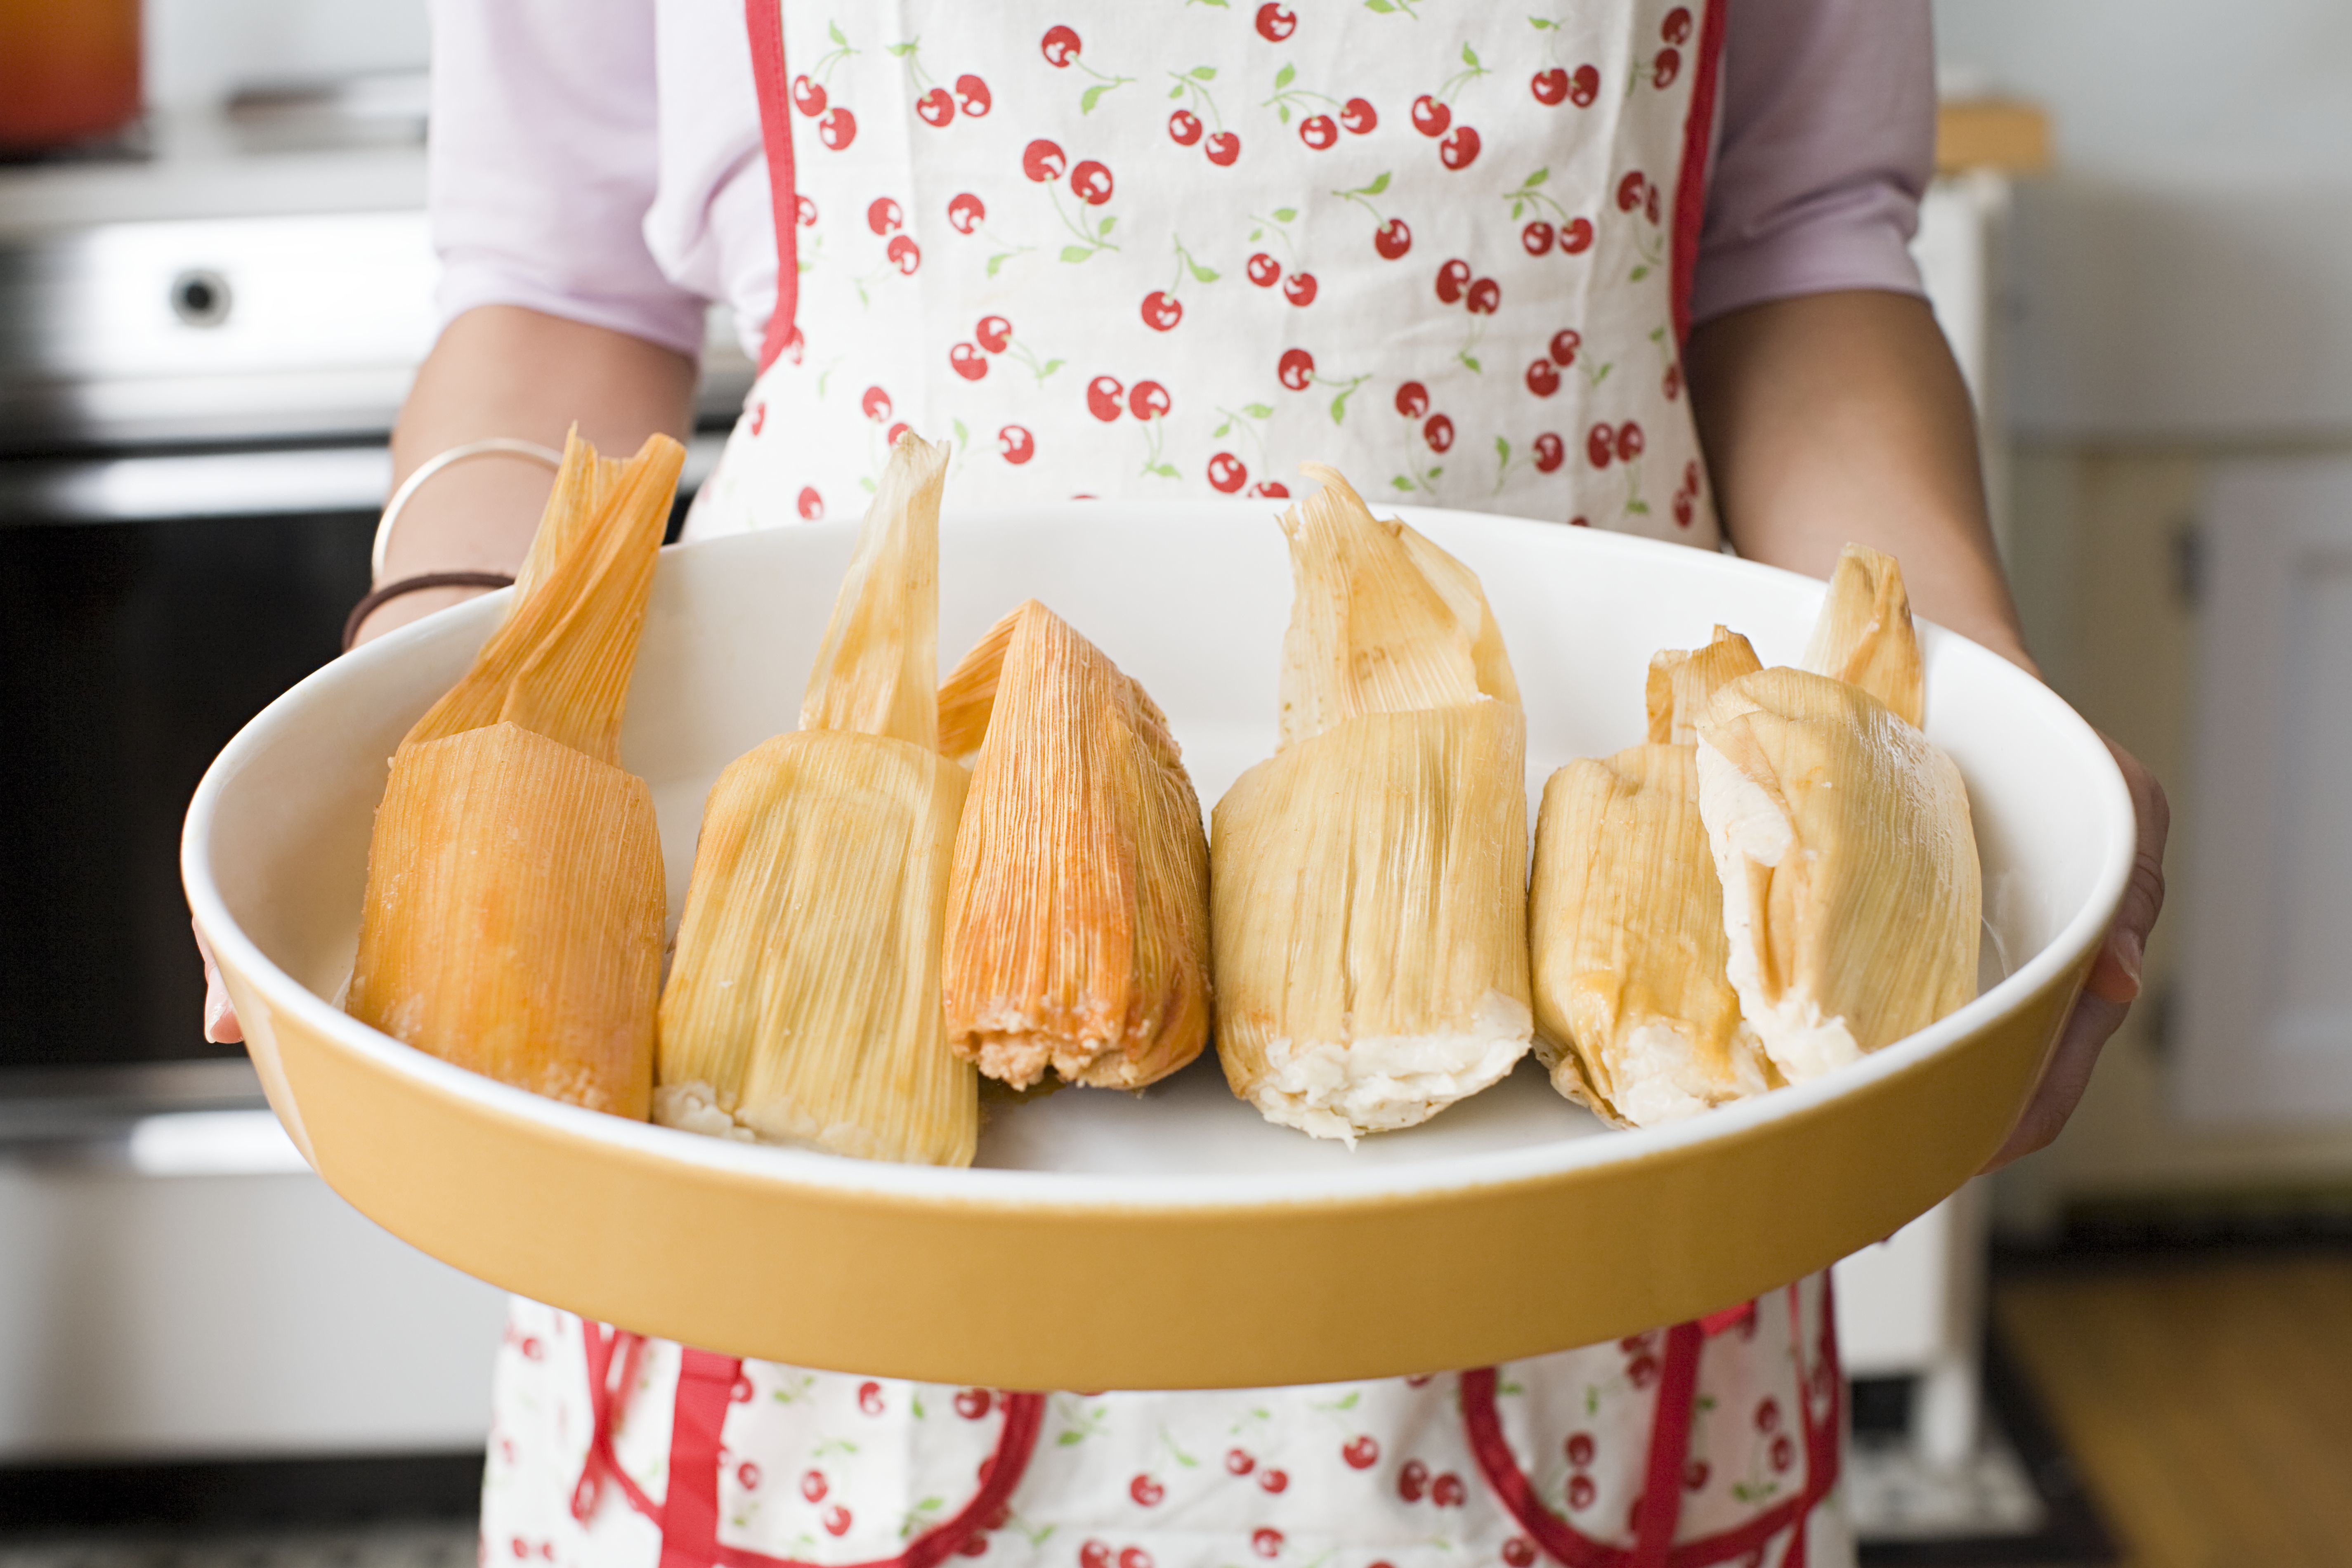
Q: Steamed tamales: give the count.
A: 6